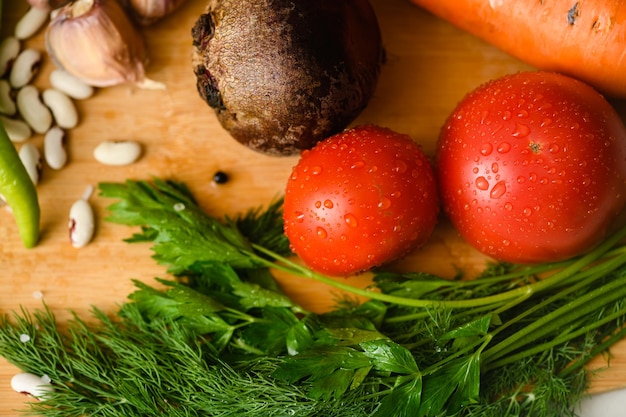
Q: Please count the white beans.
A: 13